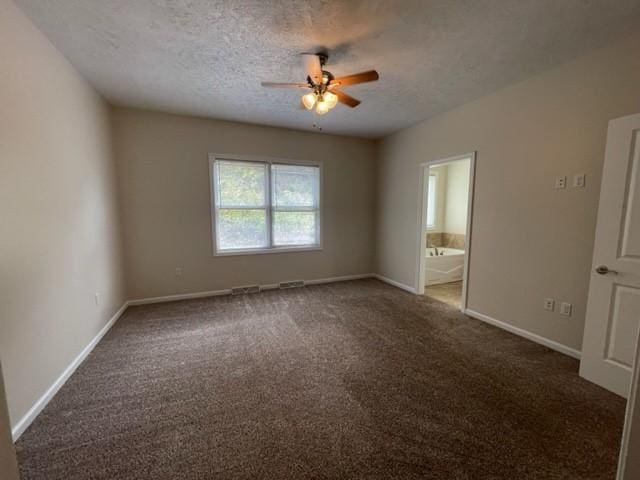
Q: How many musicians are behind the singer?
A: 0